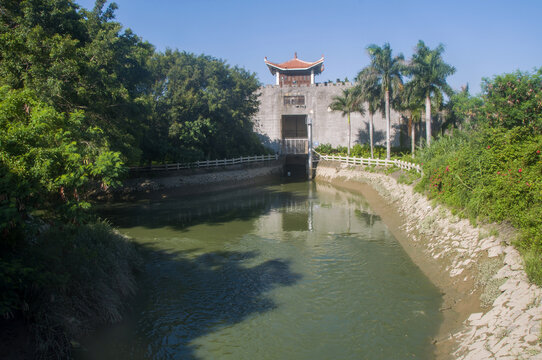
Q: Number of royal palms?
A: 5